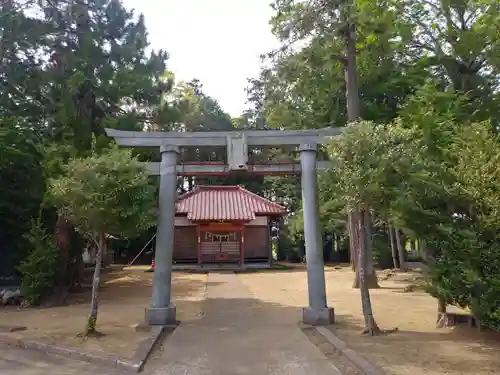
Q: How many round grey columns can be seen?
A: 2